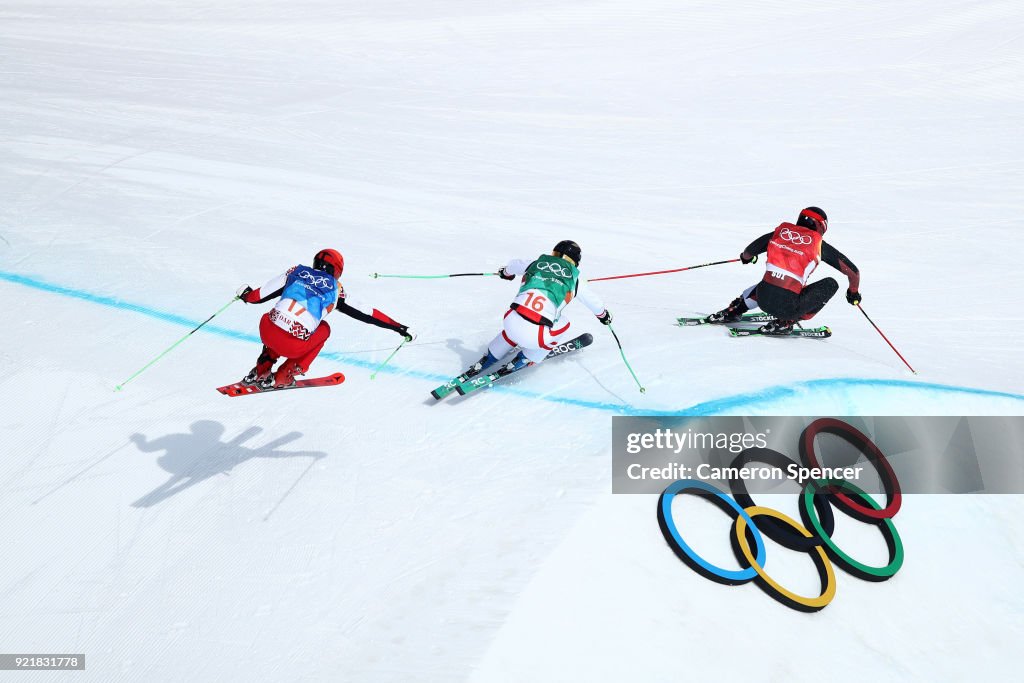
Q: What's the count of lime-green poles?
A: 4